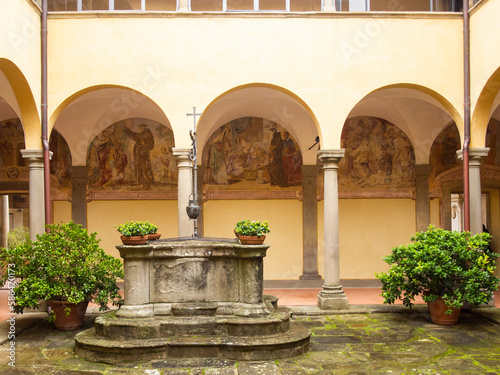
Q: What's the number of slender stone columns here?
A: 4